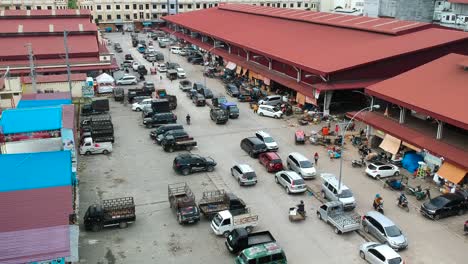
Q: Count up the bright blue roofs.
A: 3